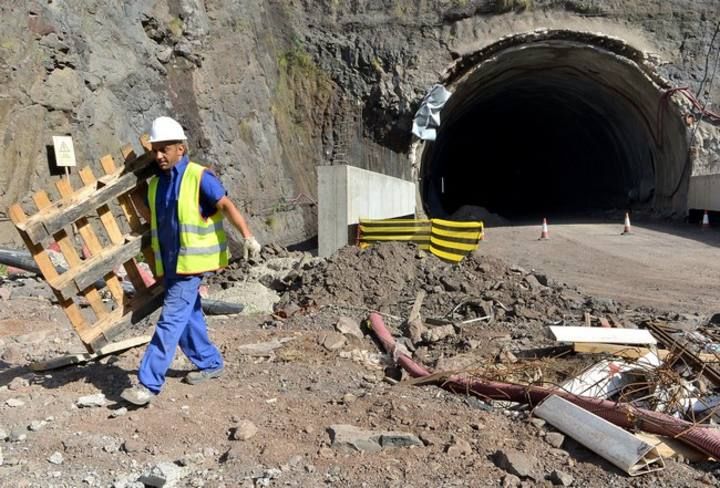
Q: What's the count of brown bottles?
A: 0